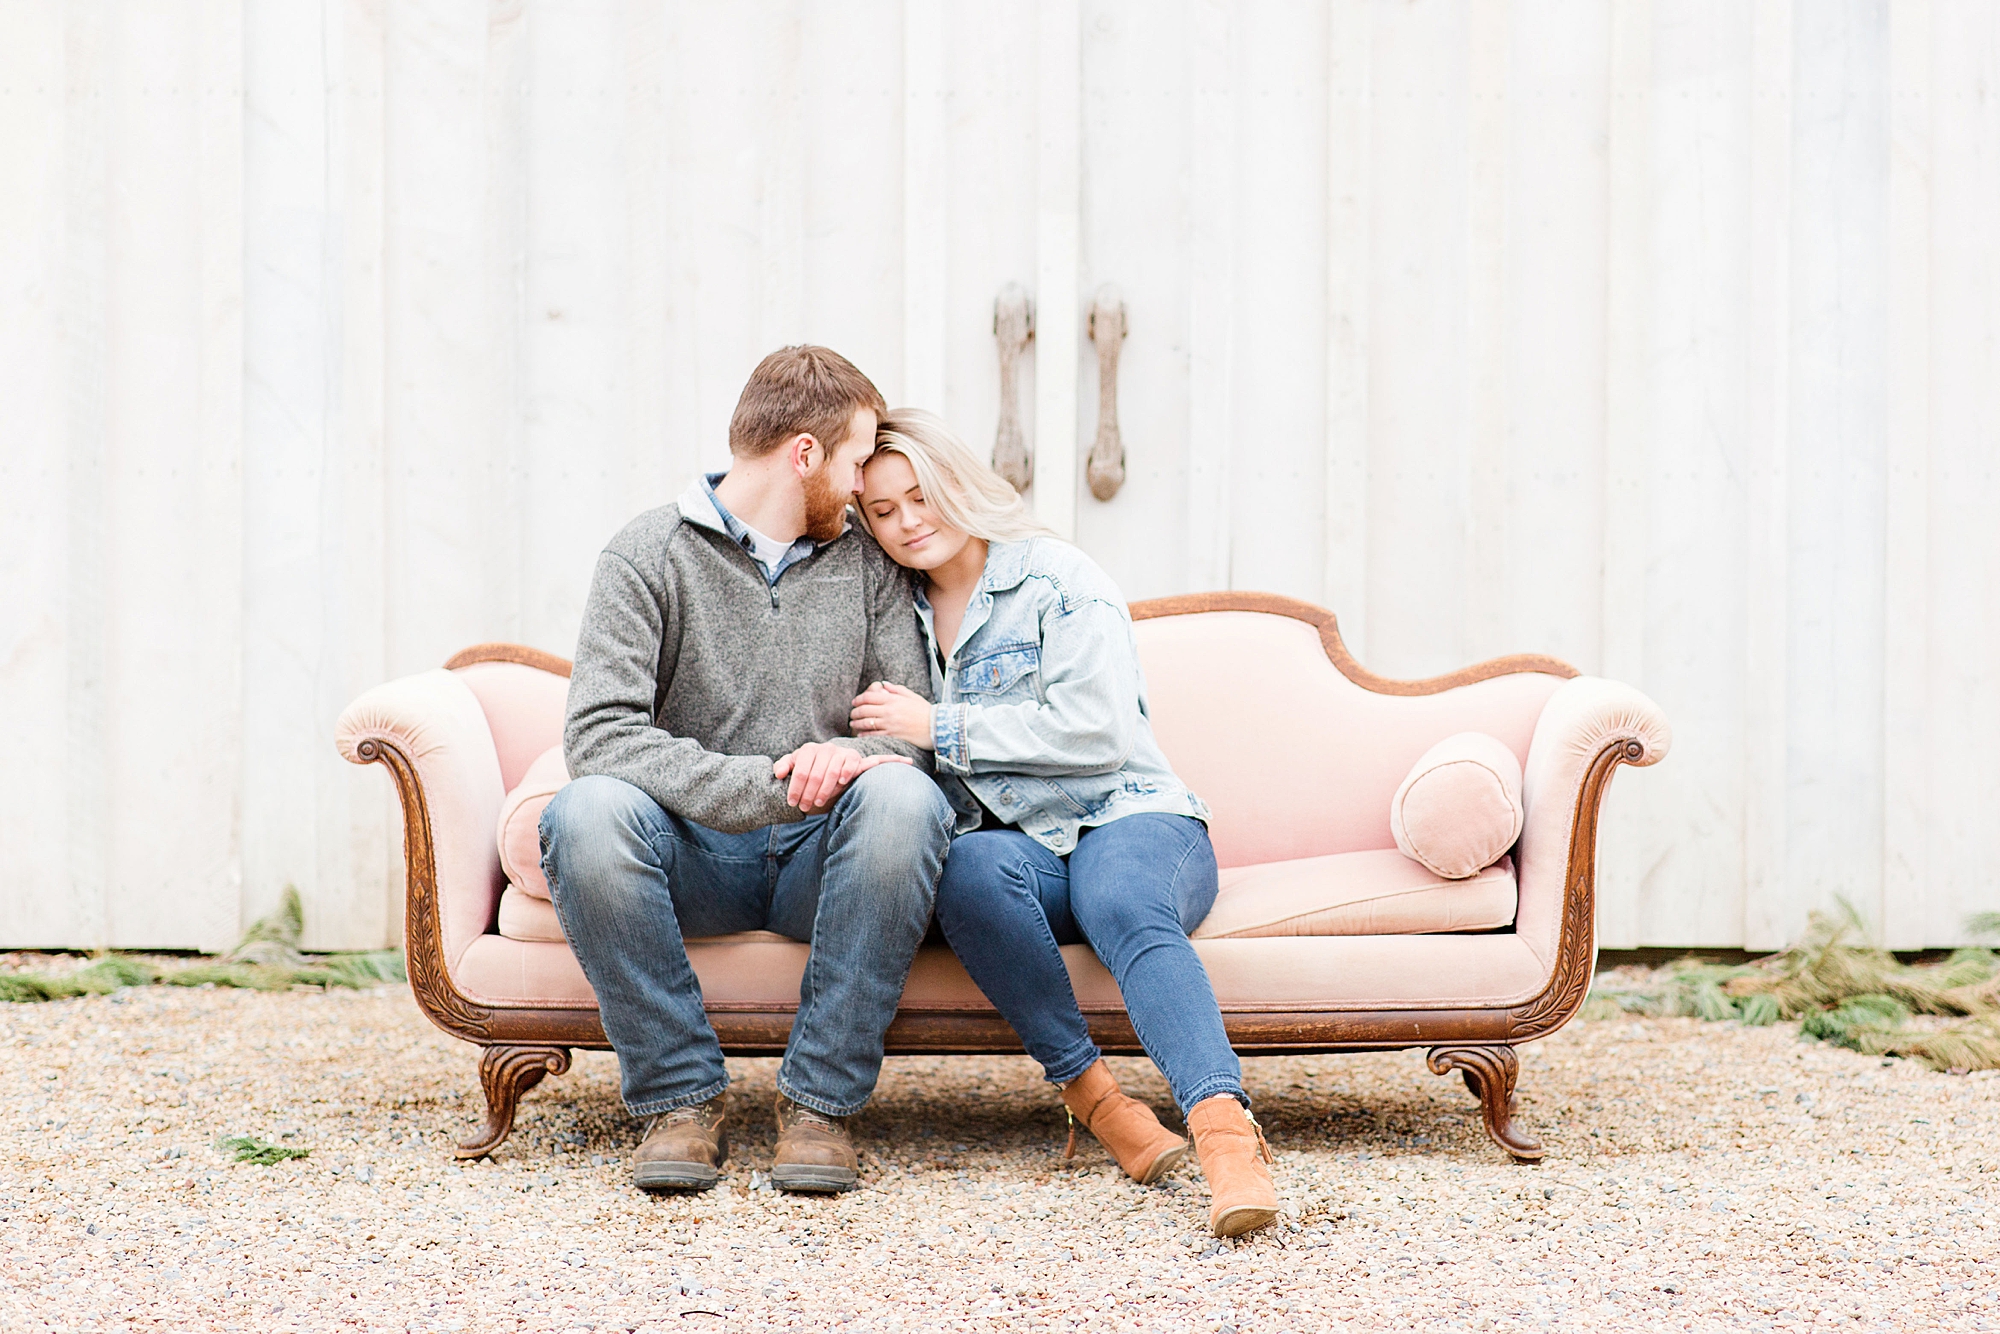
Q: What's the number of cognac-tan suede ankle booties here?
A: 2